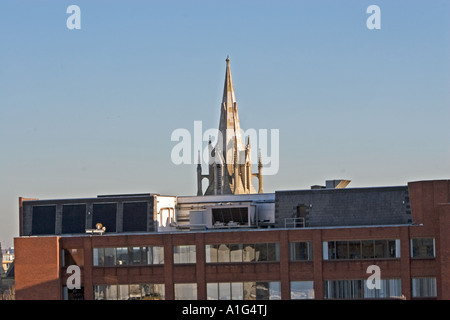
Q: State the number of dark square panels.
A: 4